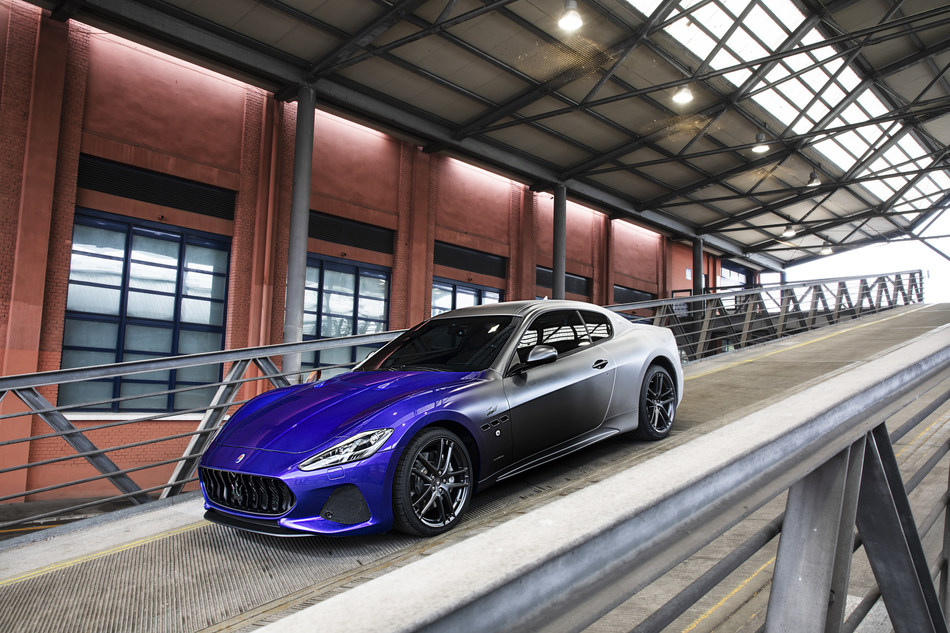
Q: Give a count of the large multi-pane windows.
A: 3